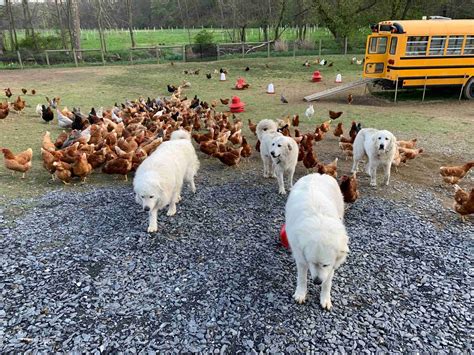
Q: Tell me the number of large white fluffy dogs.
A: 4